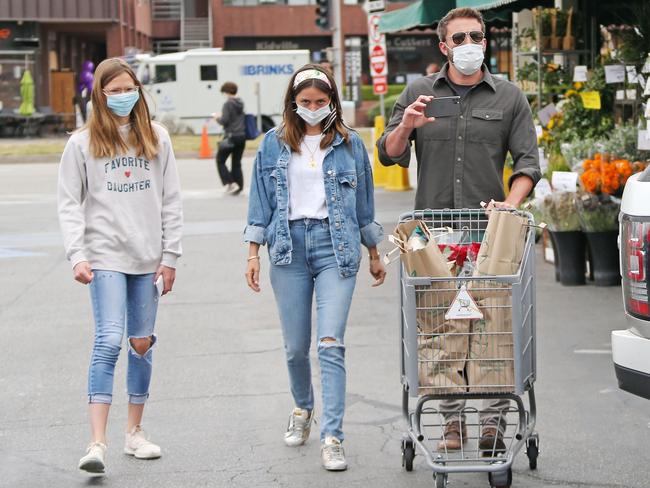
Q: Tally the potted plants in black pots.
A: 2